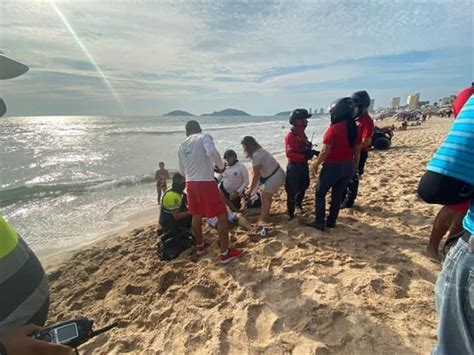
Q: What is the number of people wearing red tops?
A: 4